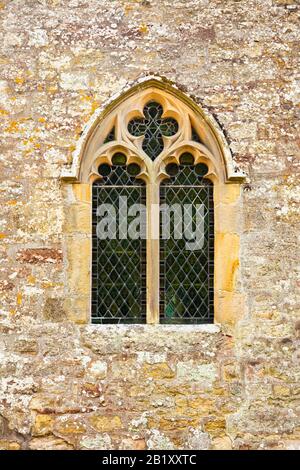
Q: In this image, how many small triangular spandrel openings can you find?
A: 2